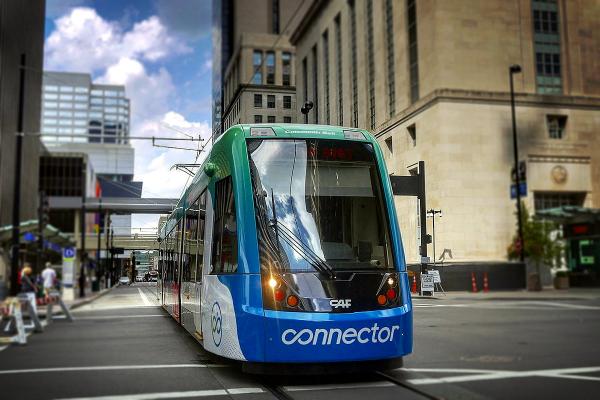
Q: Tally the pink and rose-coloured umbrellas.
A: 0